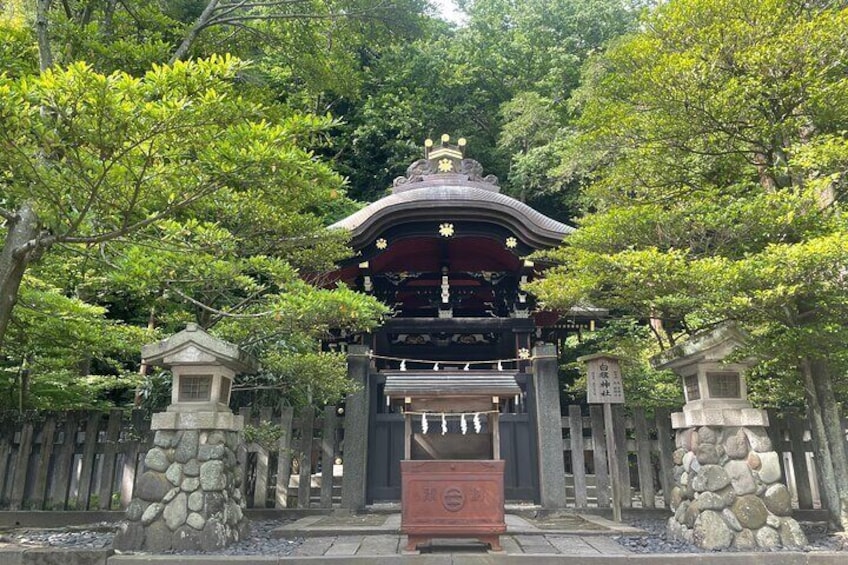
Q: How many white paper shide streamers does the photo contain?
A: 8